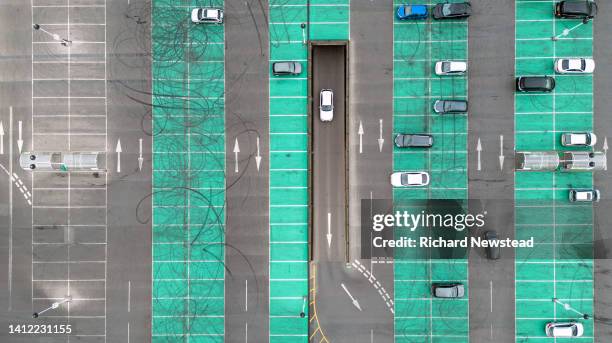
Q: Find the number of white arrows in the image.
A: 13